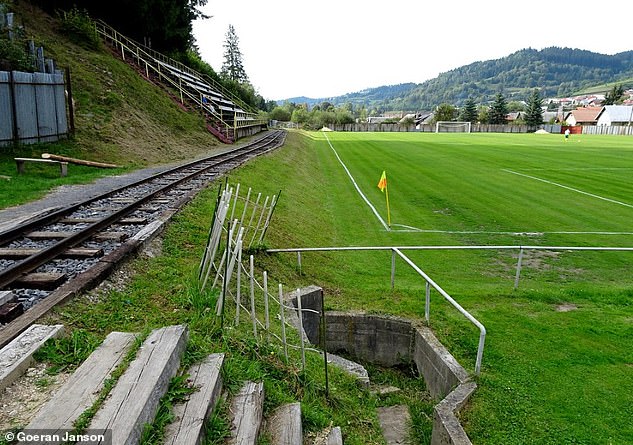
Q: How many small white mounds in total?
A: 2